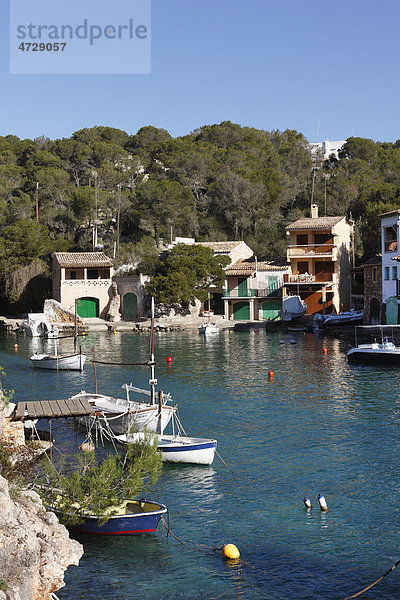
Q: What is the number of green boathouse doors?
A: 5